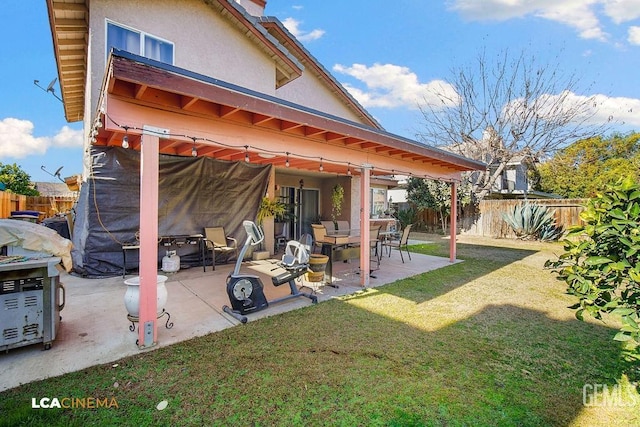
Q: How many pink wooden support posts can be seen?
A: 3